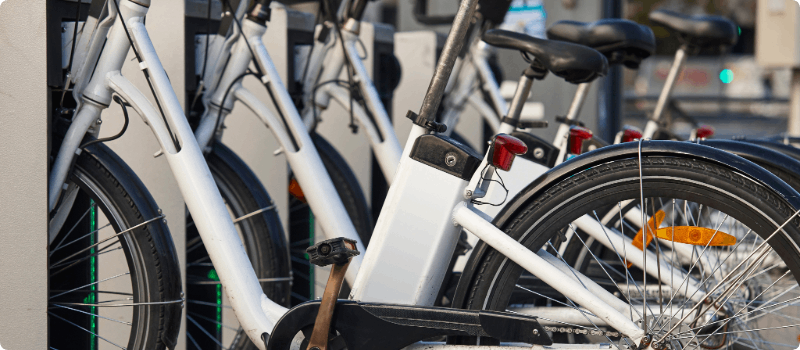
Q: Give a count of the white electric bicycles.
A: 4